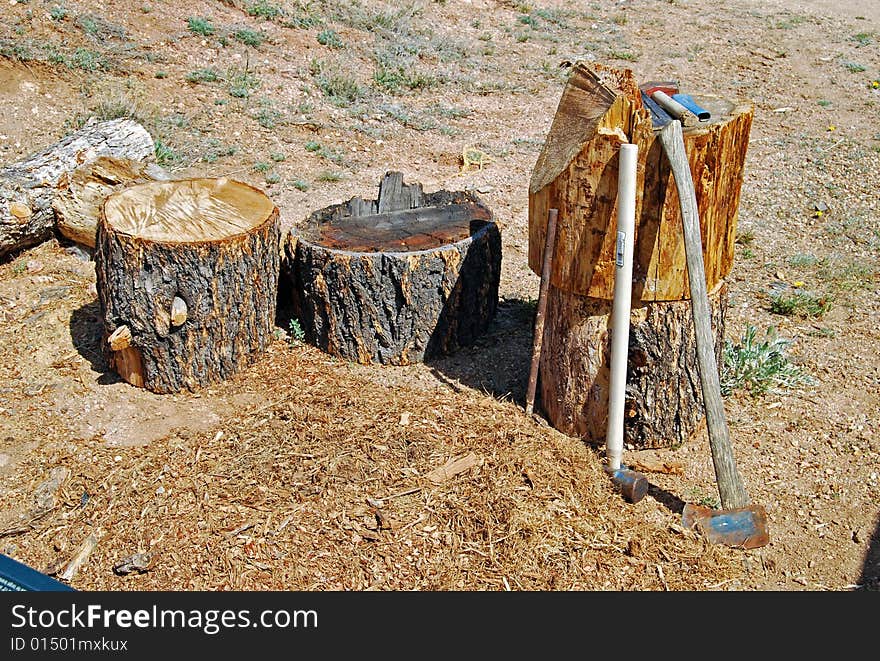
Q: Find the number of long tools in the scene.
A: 3